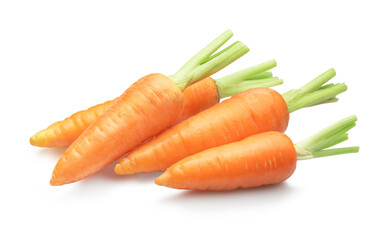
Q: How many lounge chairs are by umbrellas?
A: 0